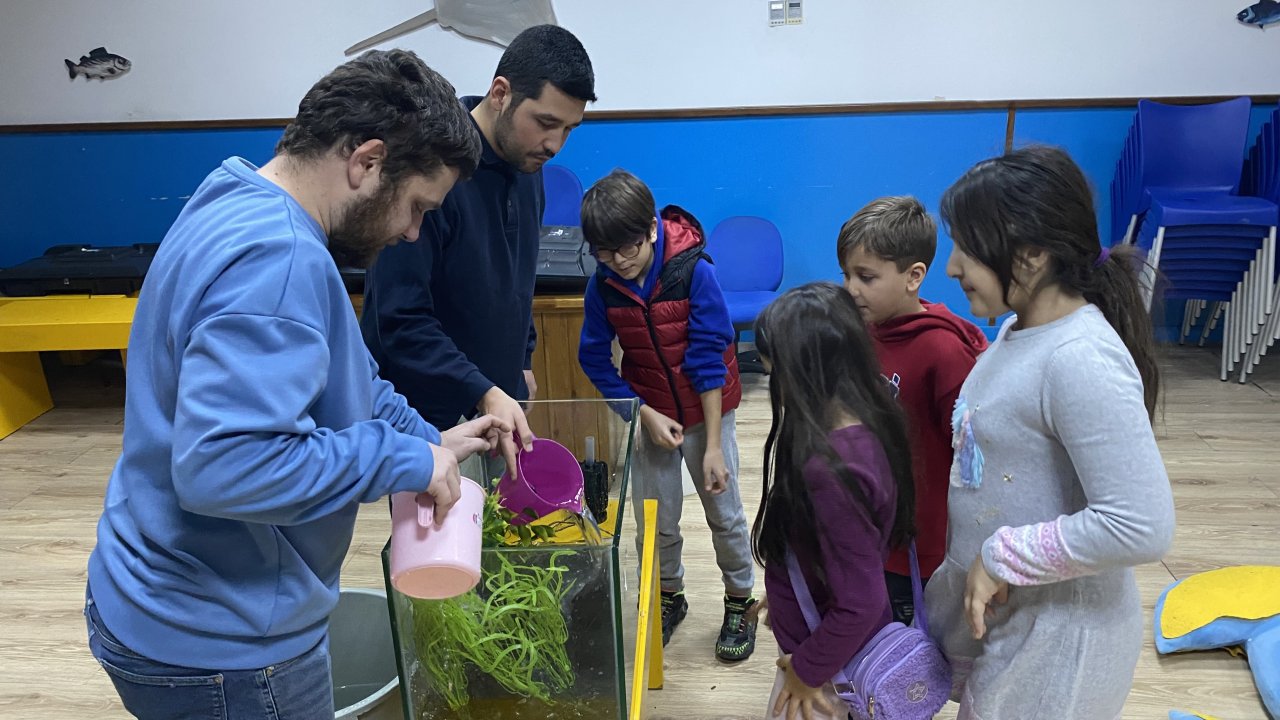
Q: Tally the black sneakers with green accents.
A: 2